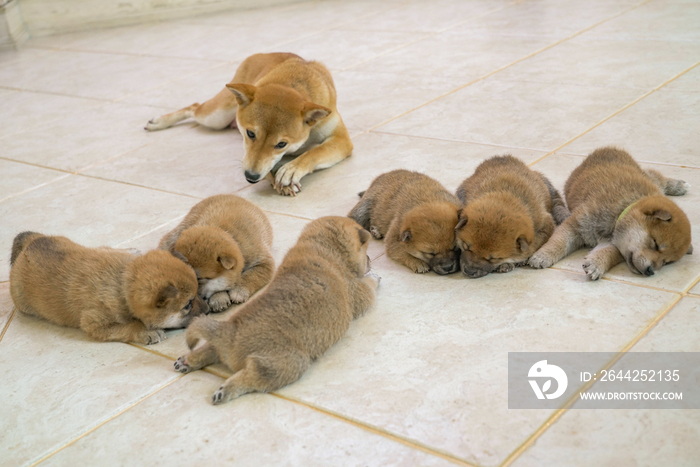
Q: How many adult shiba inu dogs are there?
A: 1